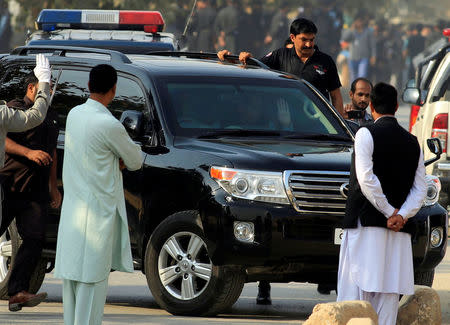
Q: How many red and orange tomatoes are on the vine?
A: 0